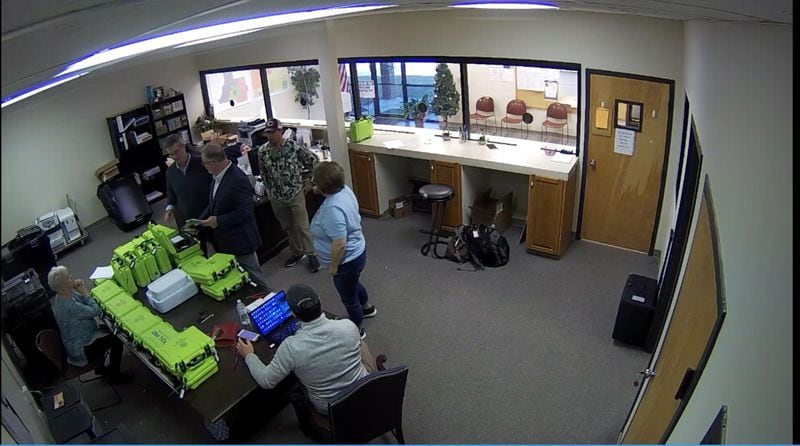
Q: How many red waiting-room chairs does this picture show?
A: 3